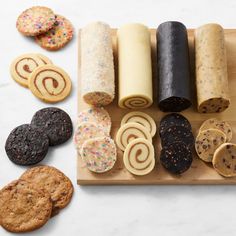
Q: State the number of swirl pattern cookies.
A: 5